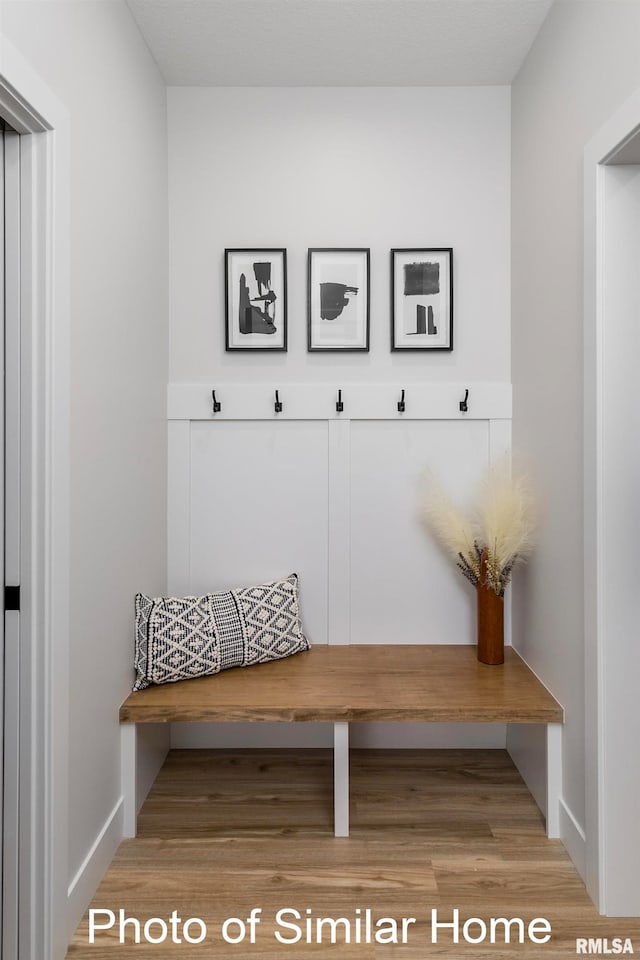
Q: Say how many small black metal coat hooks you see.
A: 5